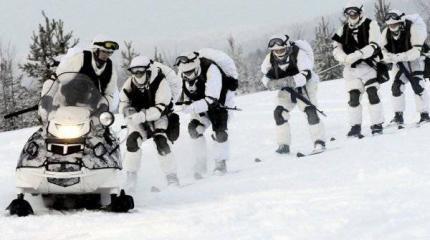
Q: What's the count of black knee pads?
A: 10